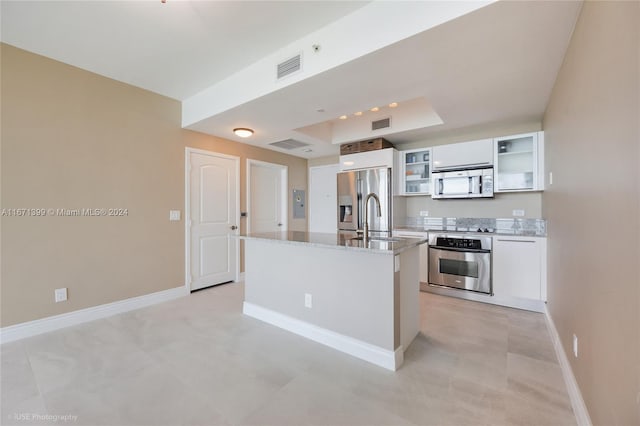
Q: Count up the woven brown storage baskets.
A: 2